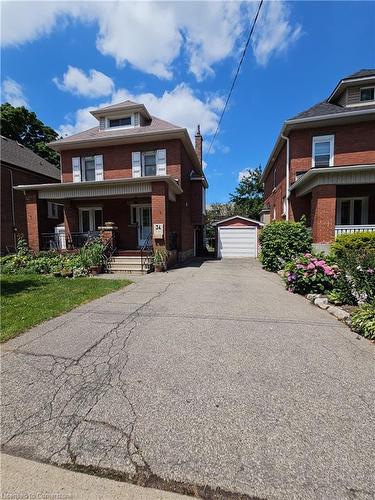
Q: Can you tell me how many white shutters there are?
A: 4